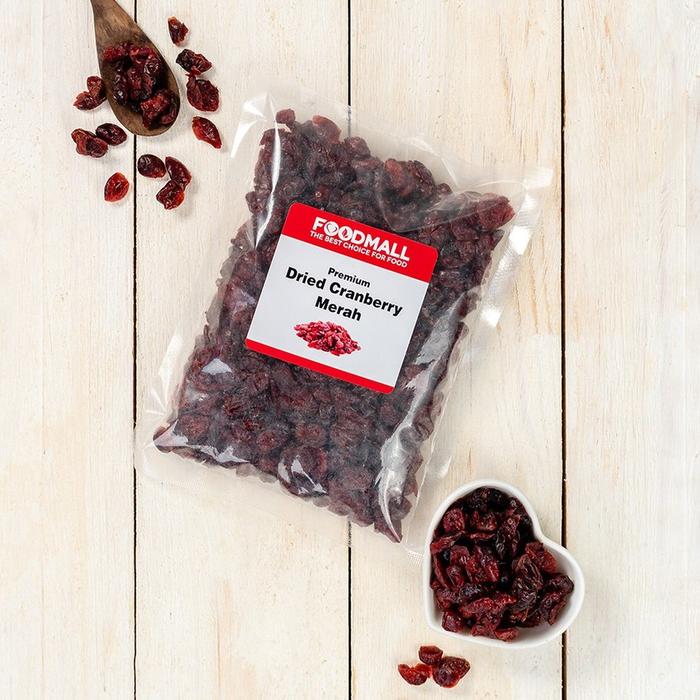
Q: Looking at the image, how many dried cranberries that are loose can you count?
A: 14